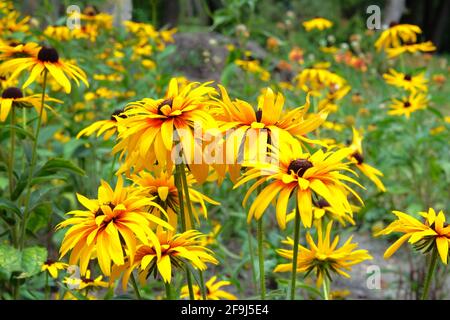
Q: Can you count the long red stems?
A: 0